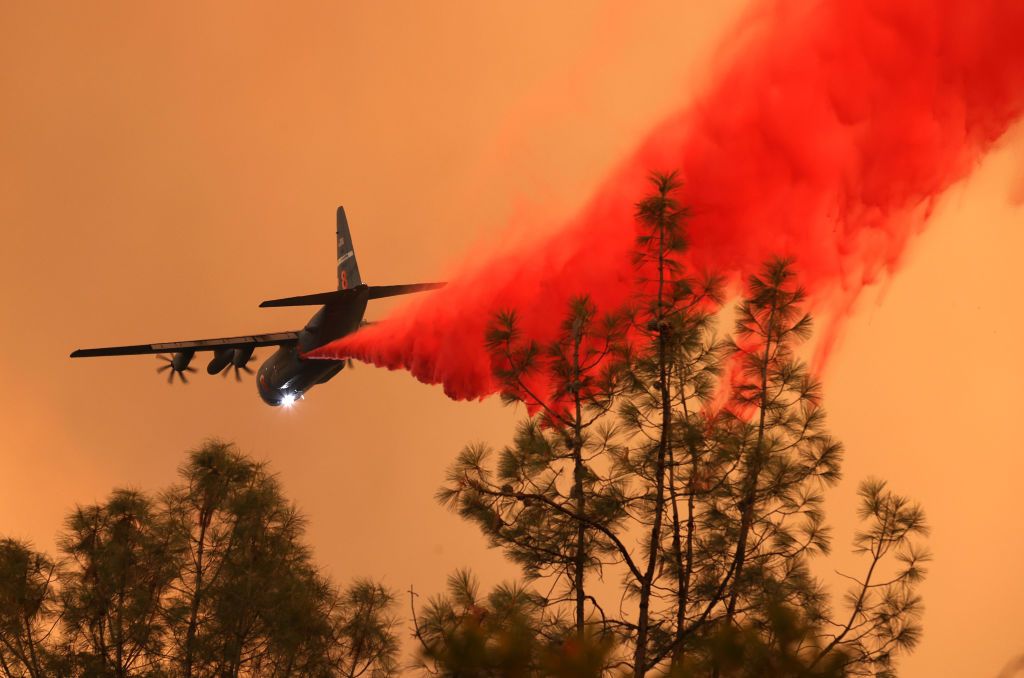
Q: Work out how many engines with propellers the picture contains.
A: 2